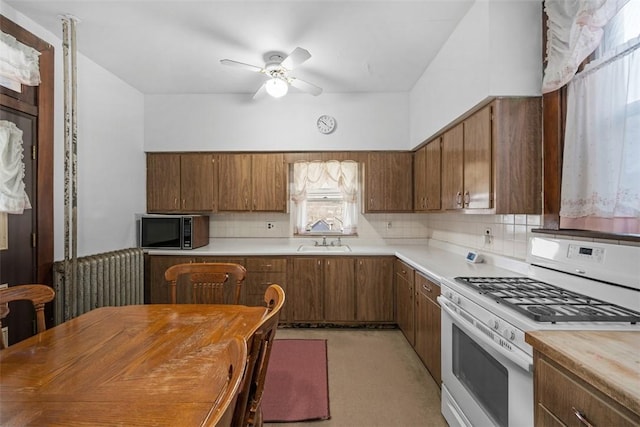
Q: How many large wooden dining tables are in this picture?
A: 1